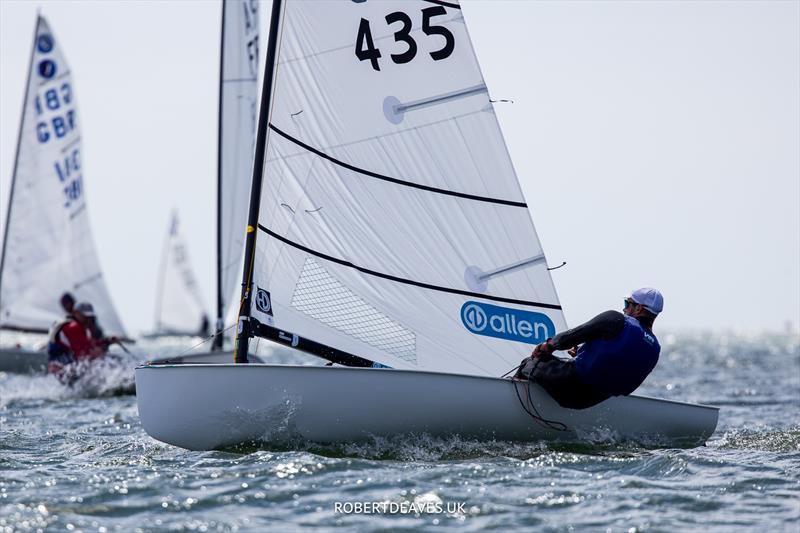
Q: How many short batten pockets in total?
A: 2